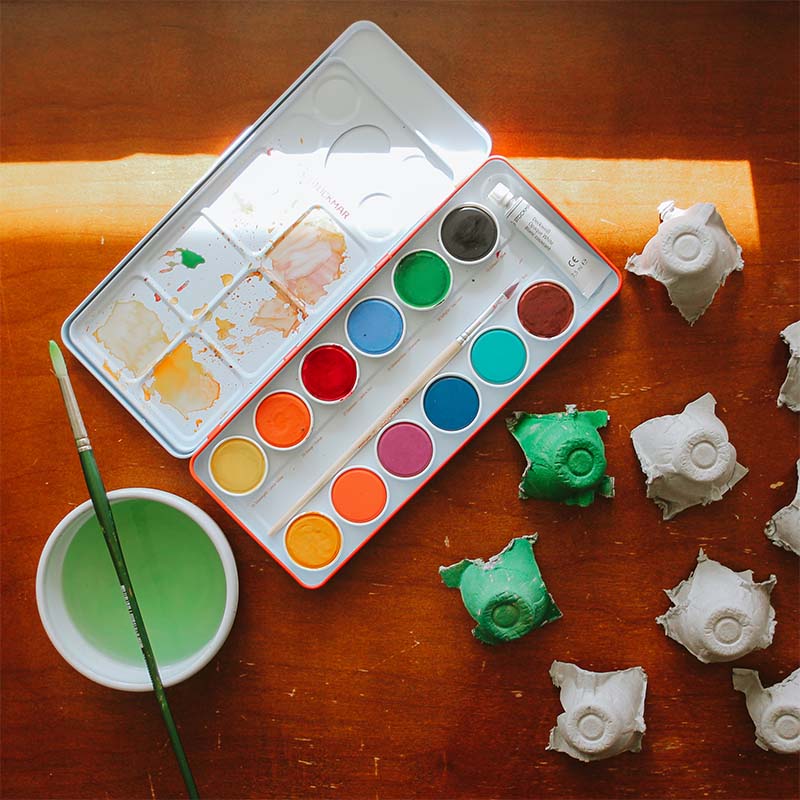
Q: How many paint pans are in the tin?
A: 12